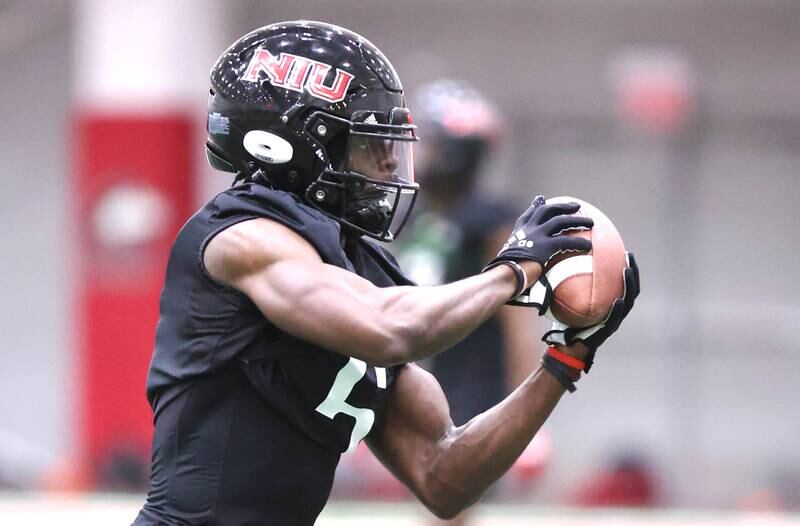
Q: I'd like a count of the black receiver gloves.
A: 2